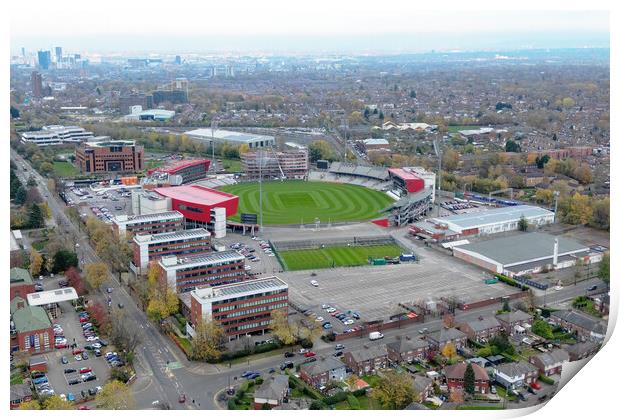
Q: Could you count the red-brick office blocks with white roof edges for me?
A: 4